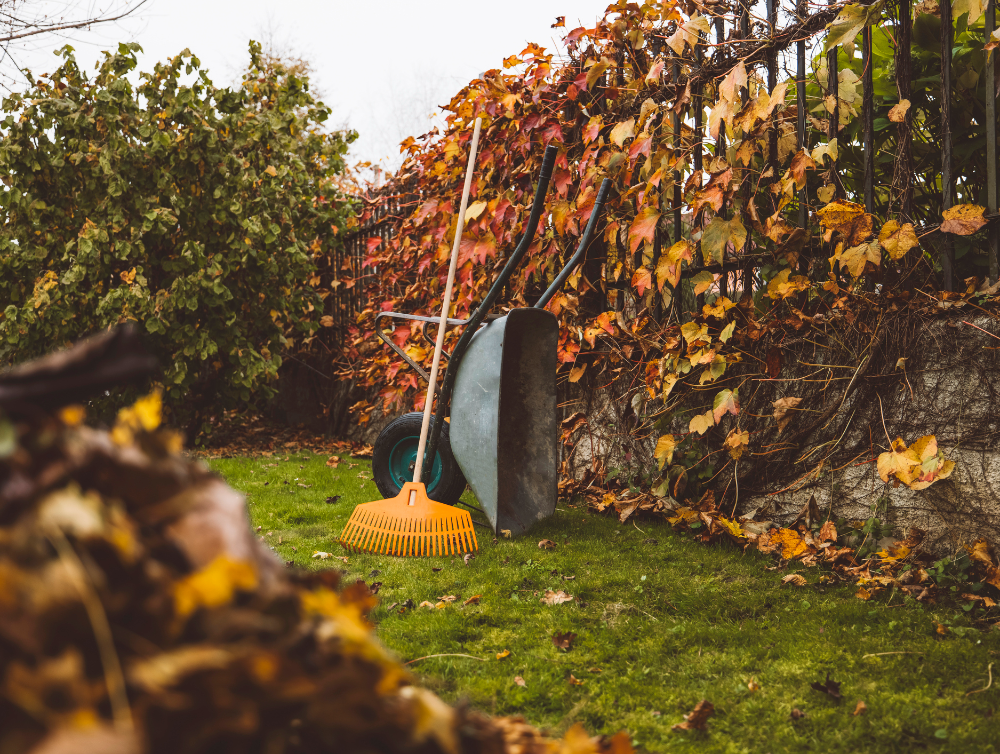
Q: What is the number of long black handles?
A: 2